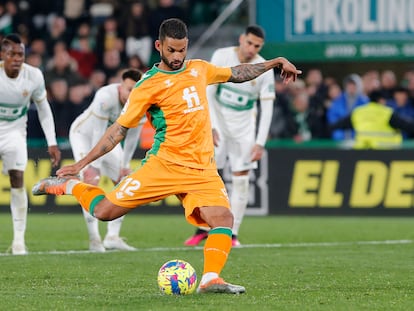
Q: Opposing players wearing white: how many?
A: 3